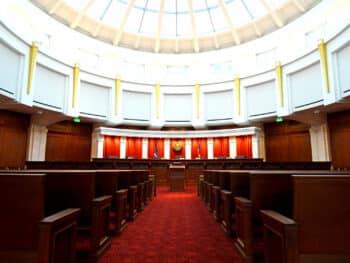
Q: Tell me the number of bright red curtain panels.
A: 7